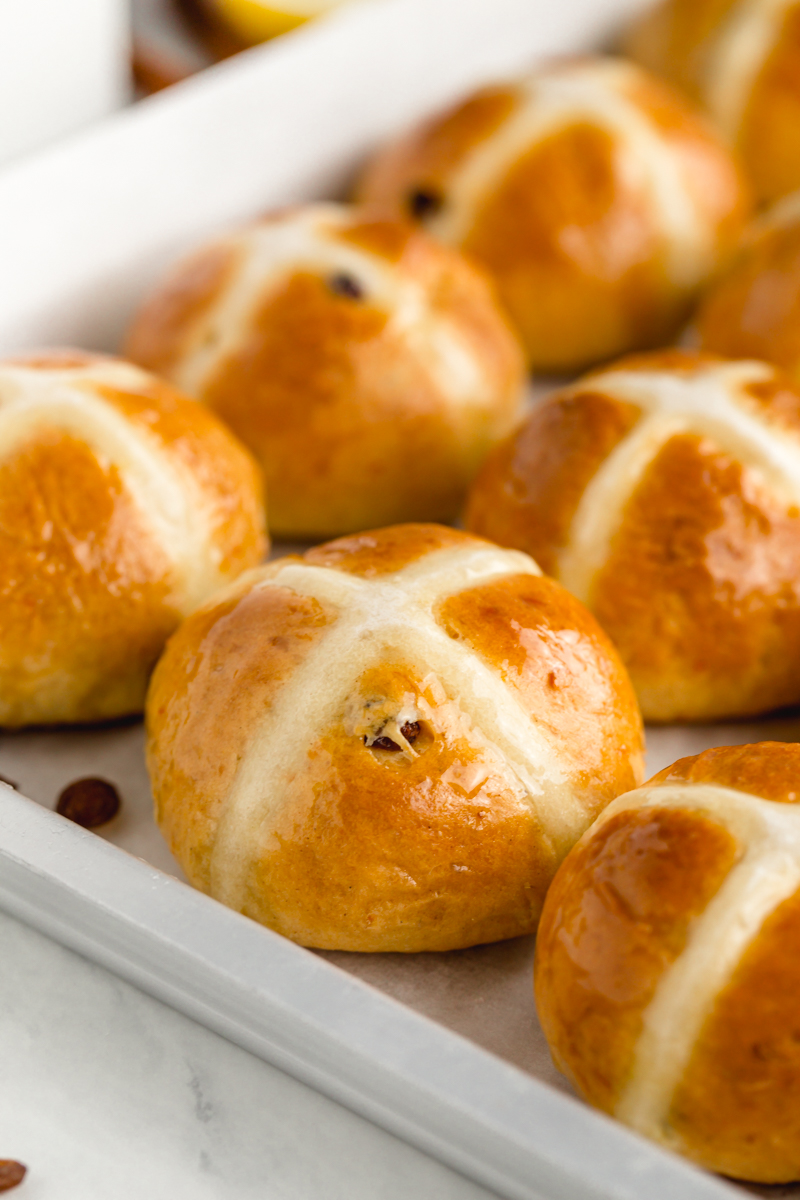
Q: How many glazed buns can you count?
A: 8